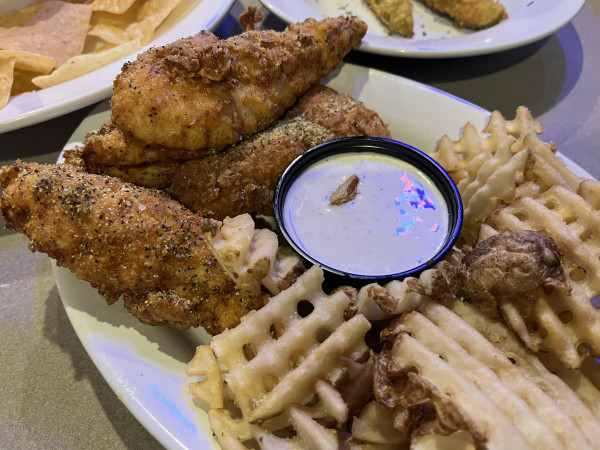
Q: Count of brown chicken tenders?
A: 3